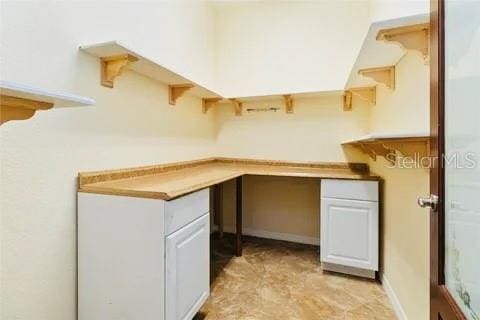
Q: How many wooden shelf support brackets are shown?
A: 13